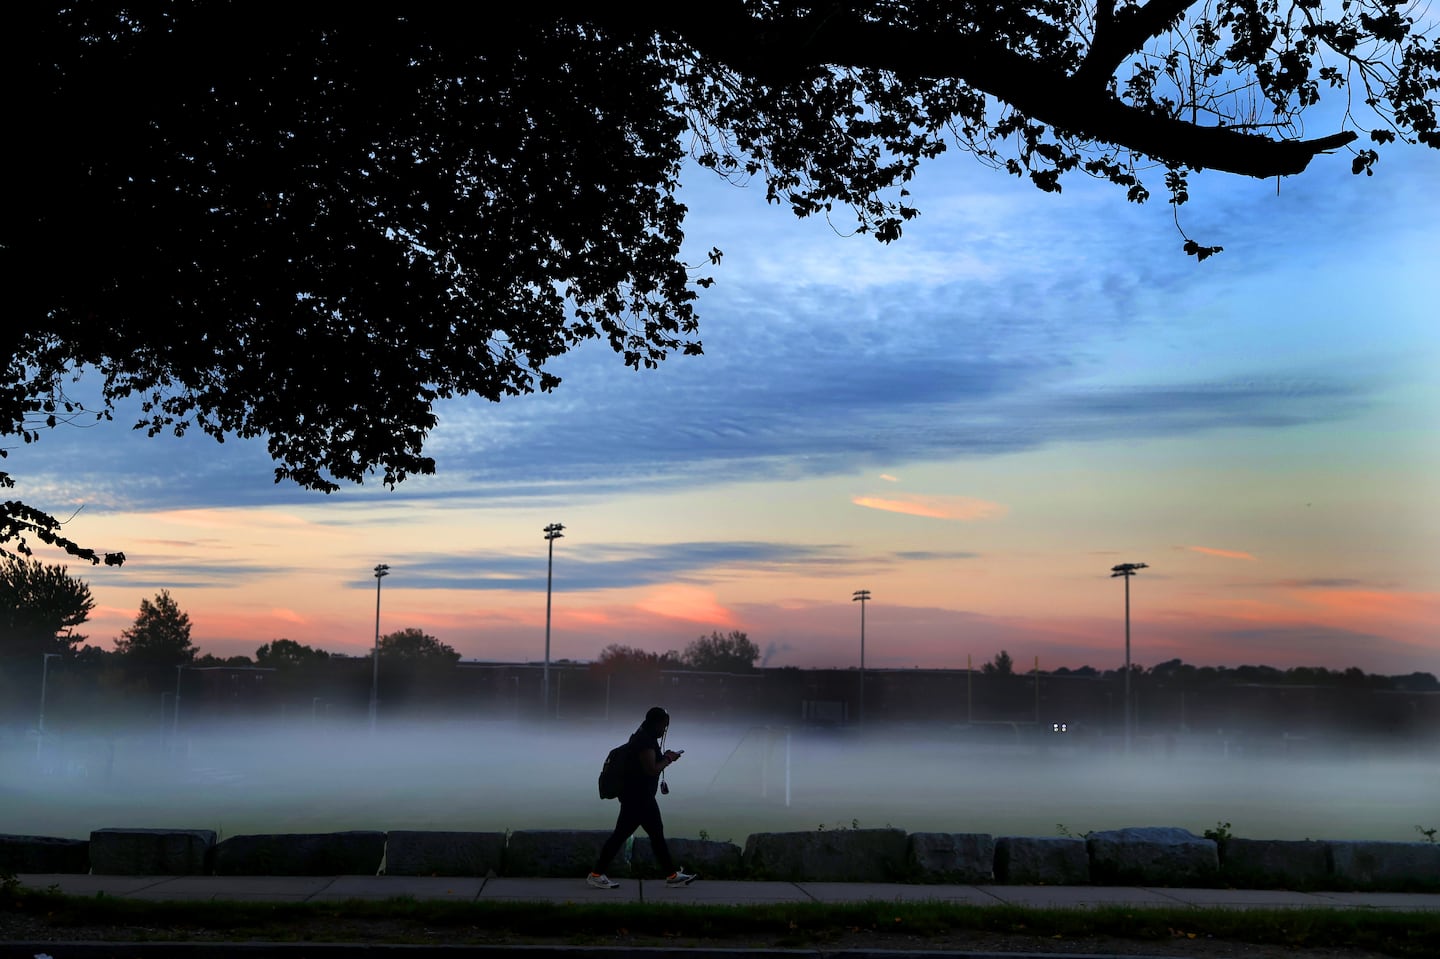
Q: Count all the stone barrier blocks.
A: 12